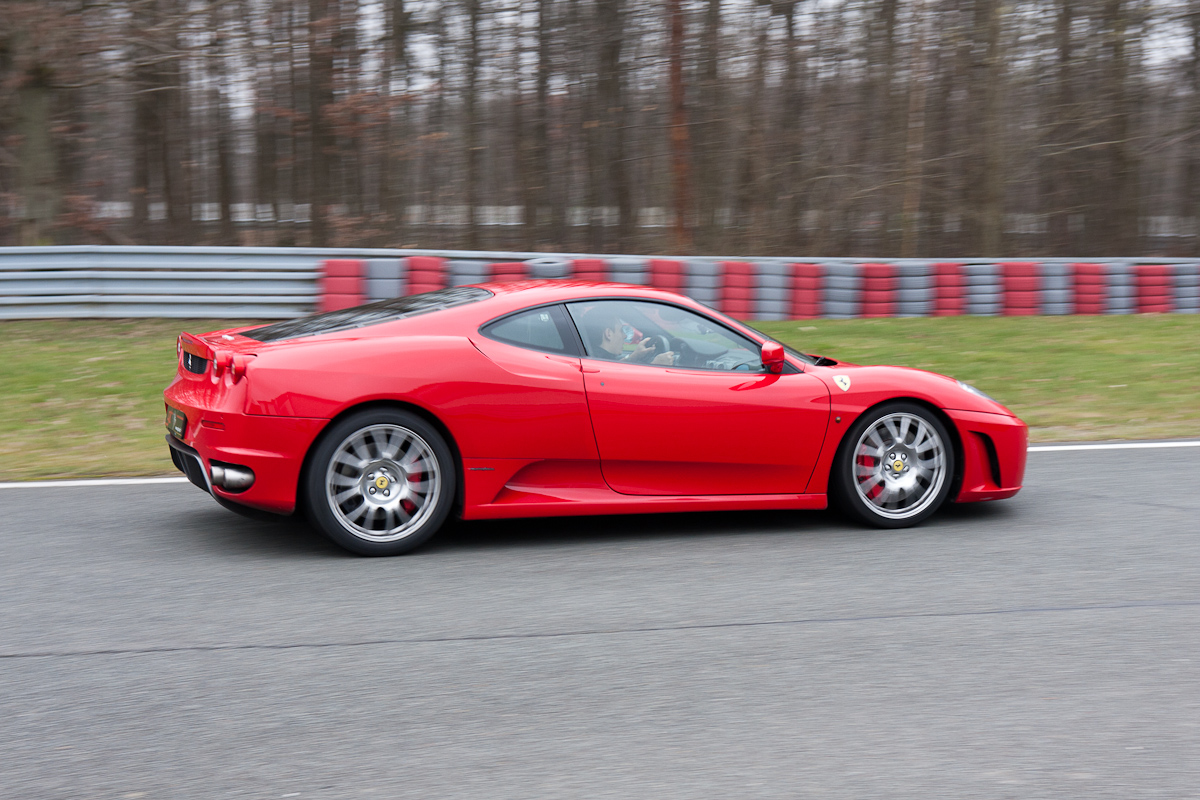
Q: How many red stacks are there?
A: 12